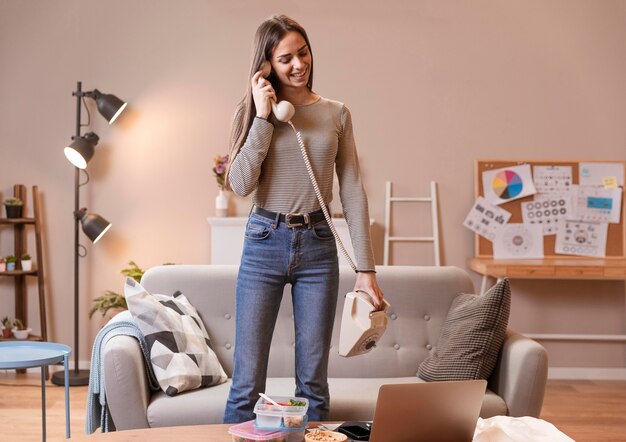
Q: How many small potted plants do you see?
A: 6